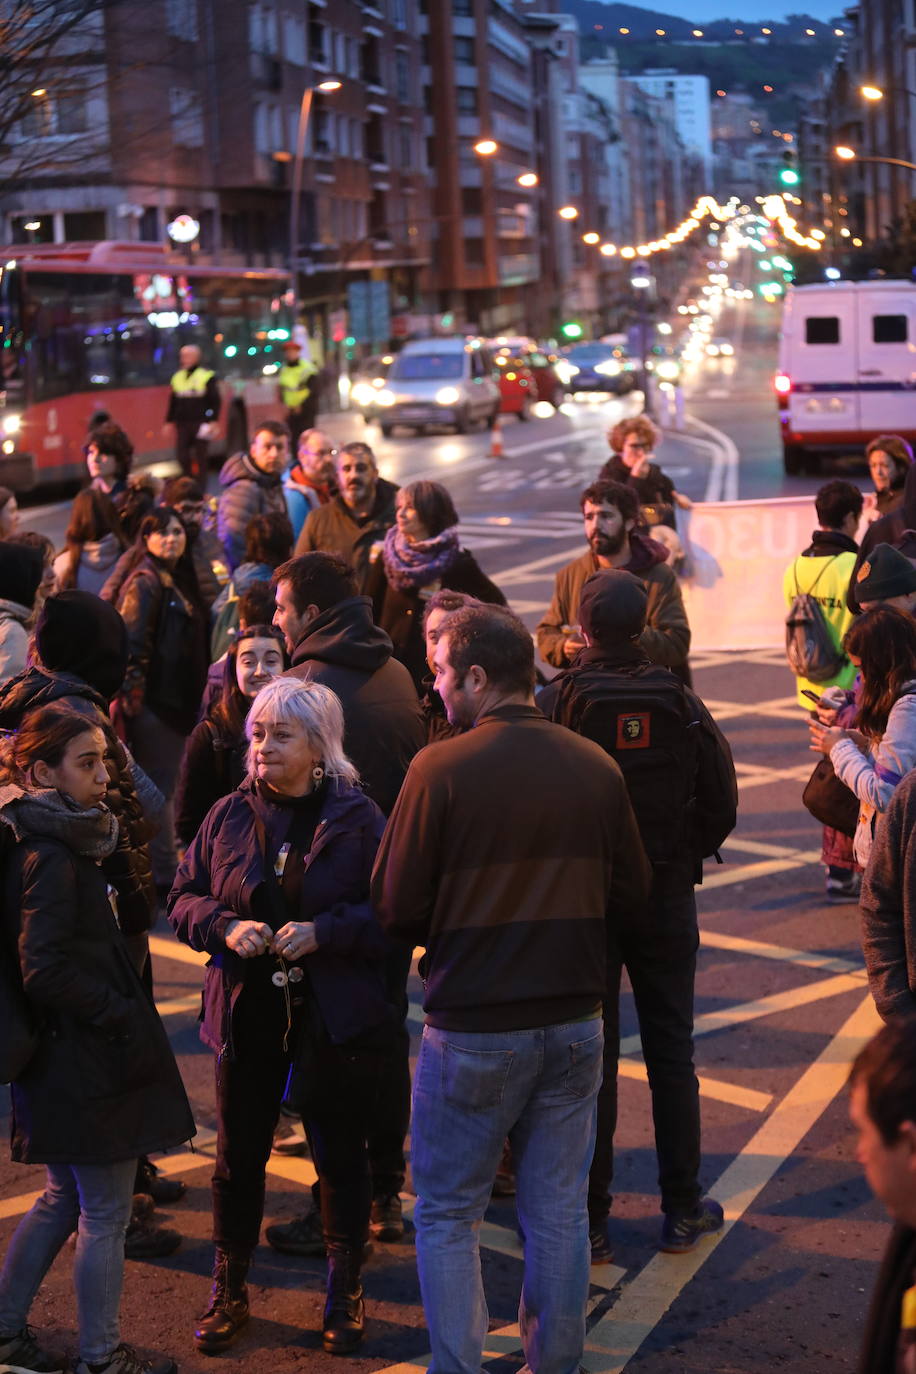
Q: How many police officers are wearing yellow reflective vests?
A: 2